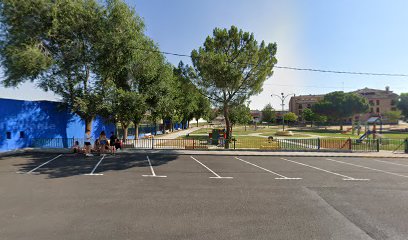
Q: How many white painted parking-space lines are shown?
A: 8